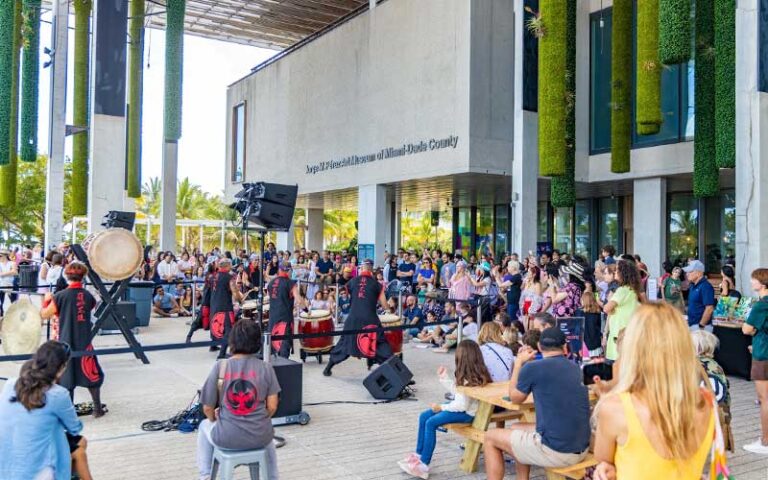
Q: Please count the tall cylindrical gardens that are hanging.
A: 13